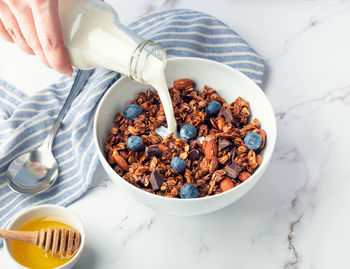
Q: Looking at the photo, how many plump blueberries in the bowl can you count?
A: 7